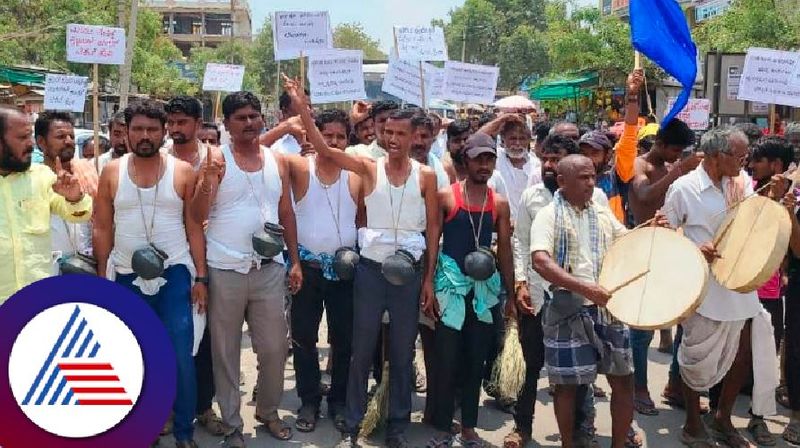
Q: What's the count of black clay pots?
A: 6